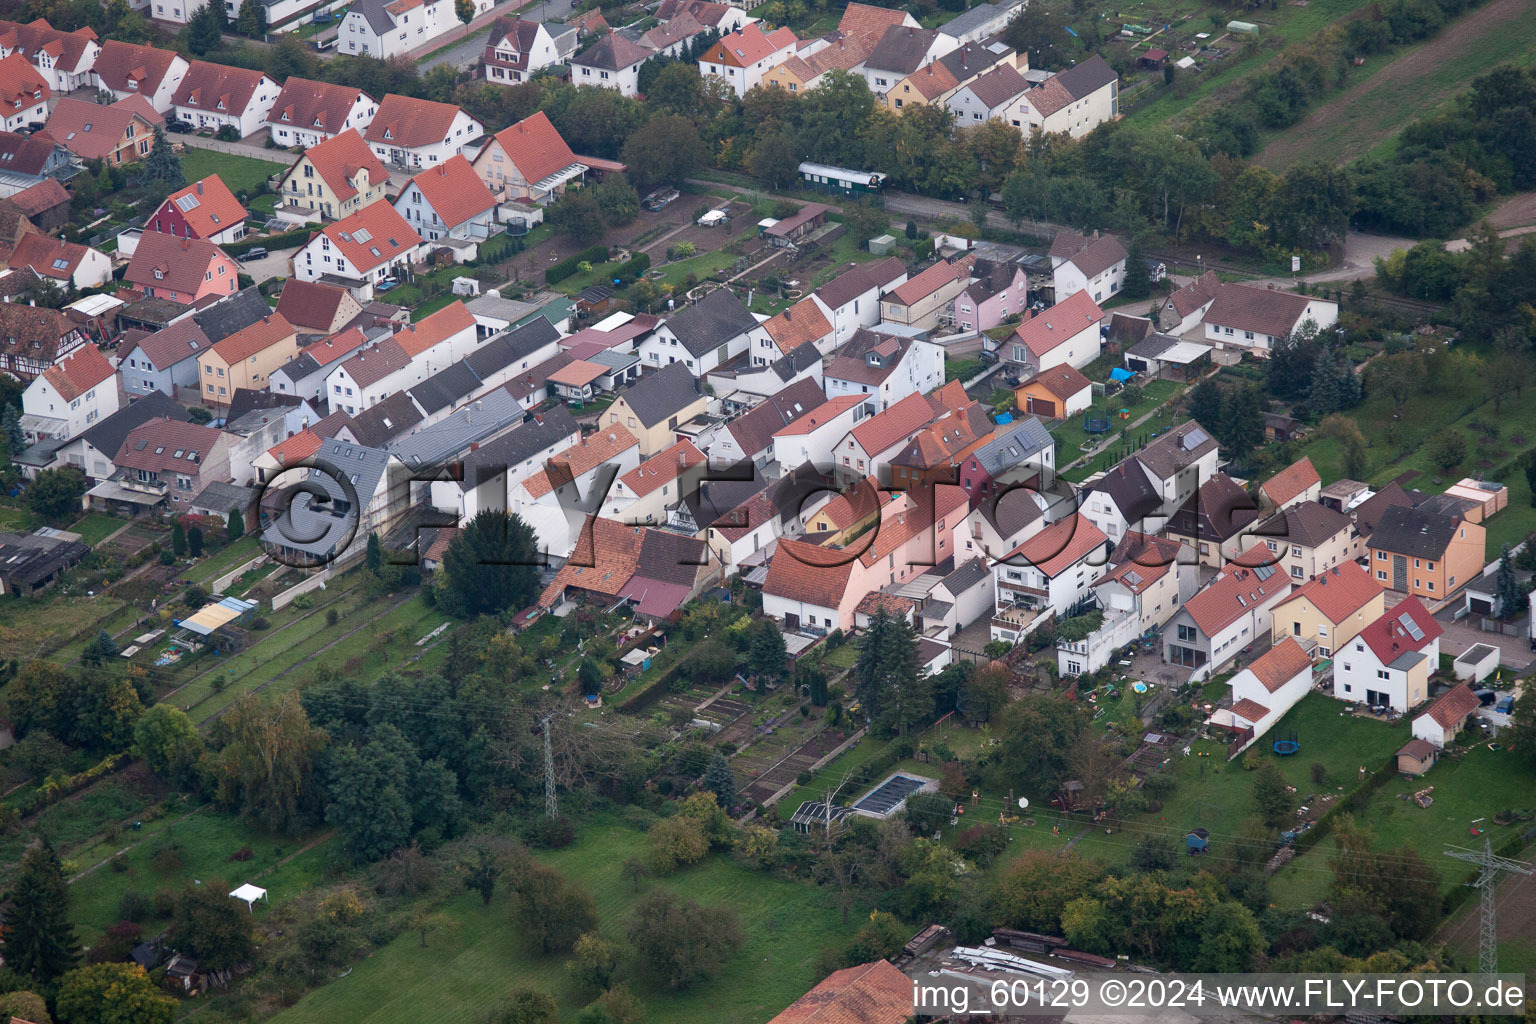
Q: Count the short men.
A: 0